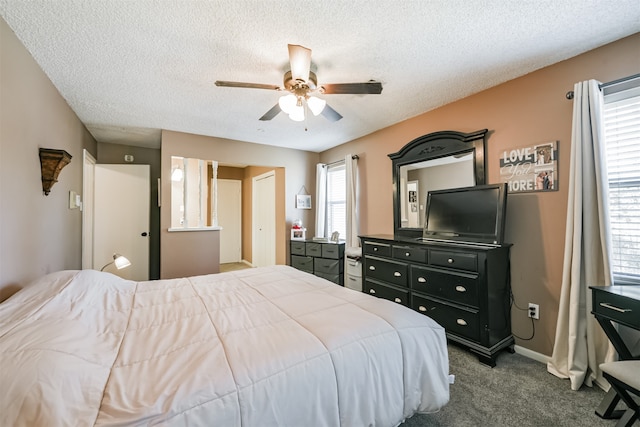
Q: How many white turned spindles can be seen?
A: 3